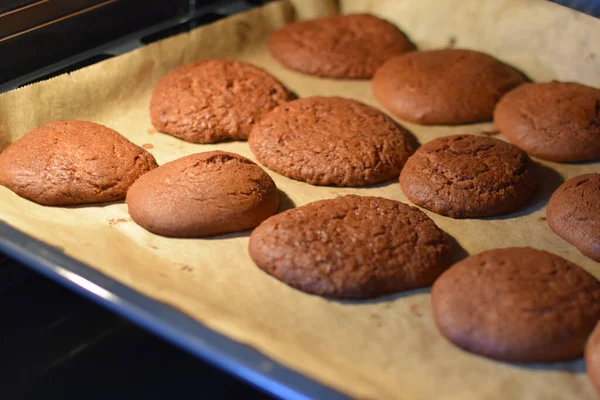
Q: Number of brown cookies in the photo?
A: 12